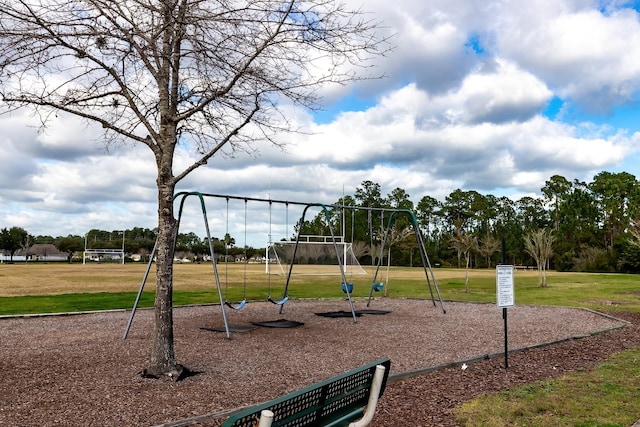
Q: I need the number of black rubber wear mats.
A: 4